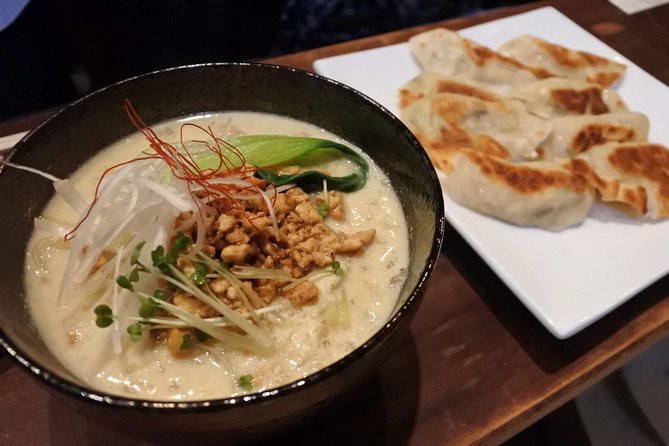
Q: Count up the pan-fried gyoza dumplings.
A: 8